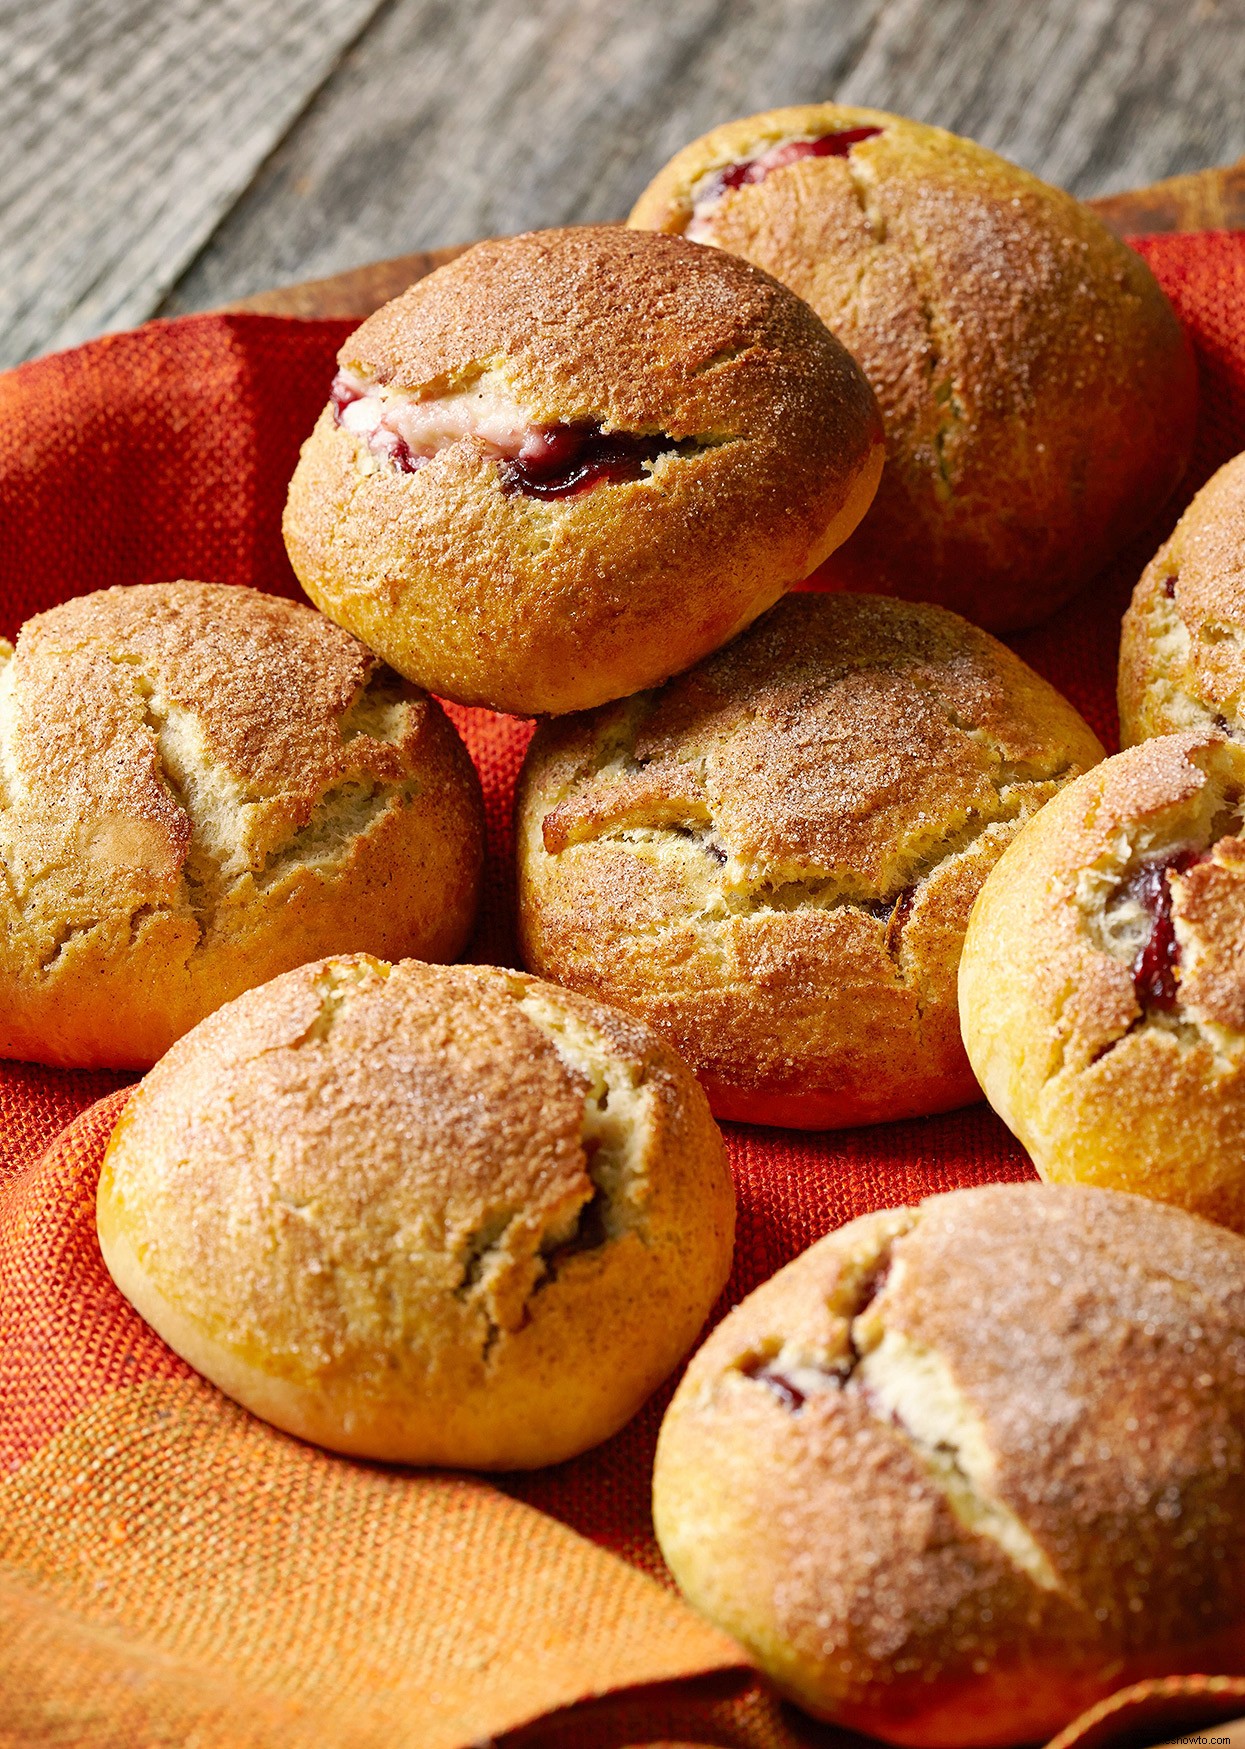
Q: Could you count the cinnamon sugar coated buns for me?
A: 8